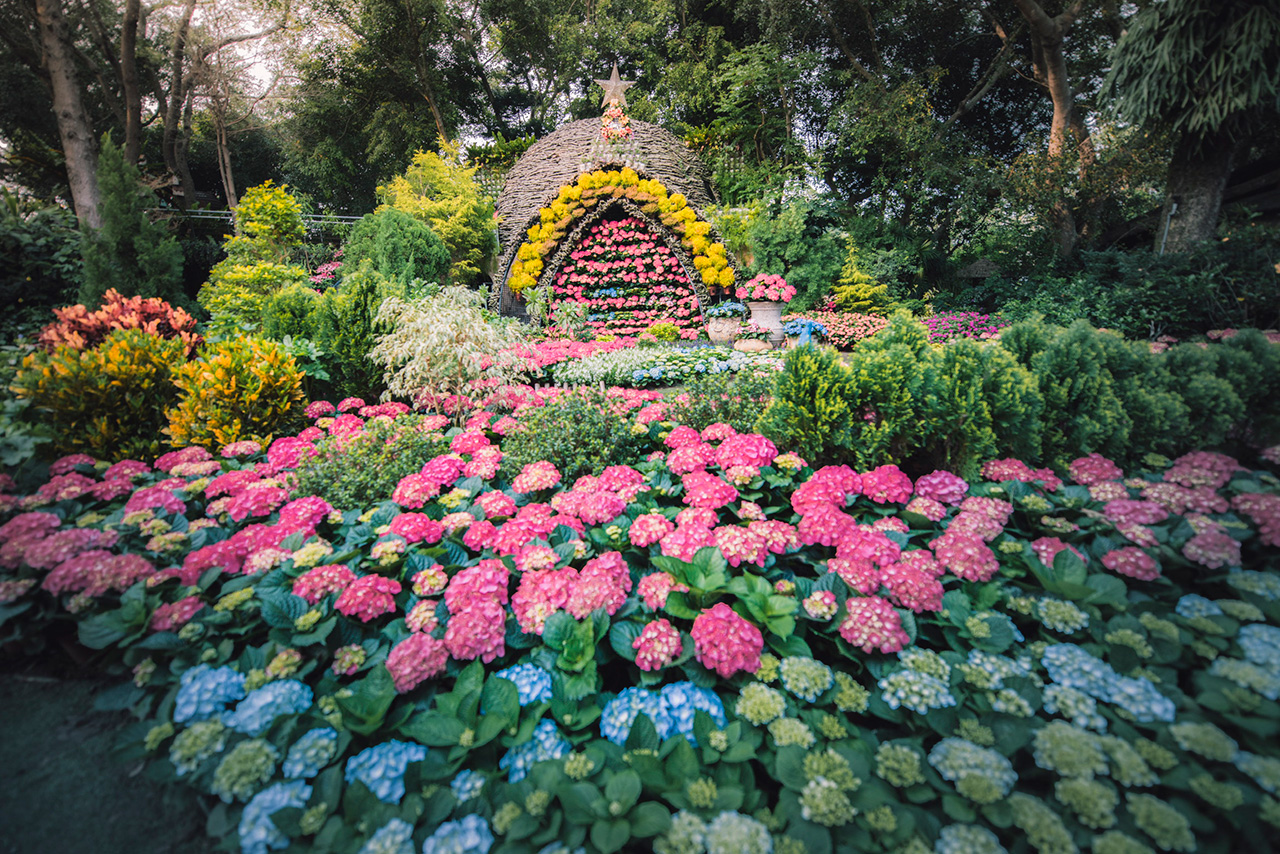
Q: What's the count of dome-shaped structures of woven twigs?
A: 1